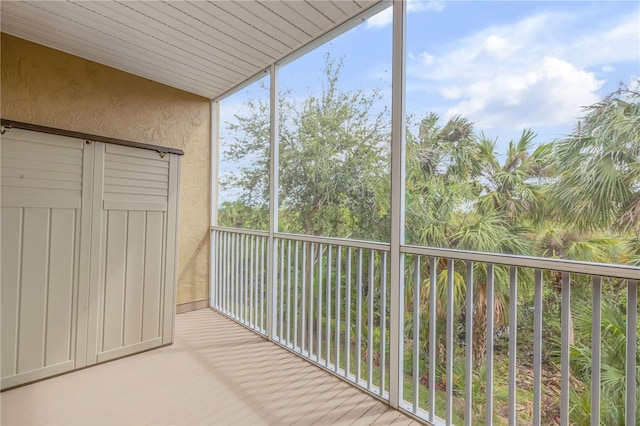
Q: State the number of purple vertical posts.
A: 0